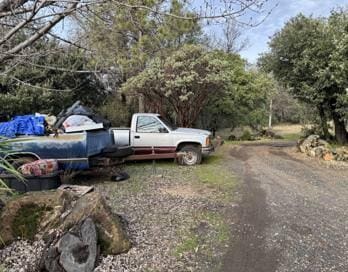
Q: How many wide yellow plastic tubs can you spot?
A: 0